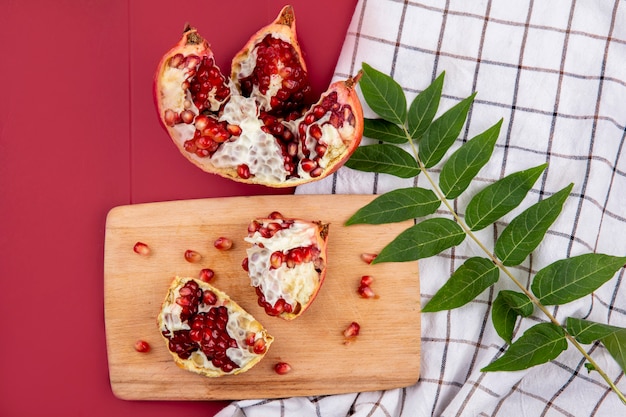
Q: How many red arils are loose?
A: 10